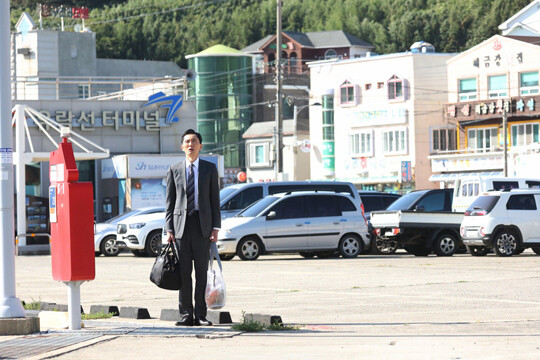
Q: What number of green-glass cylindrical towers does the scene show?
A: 1